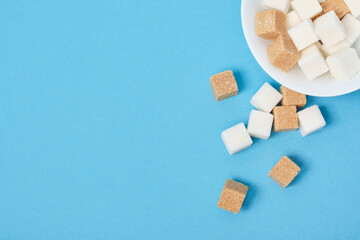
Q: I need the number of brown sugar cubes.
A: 8